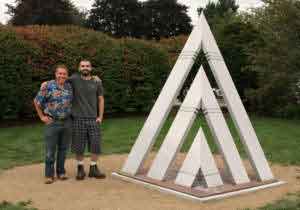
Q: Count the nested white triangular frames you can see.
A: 3